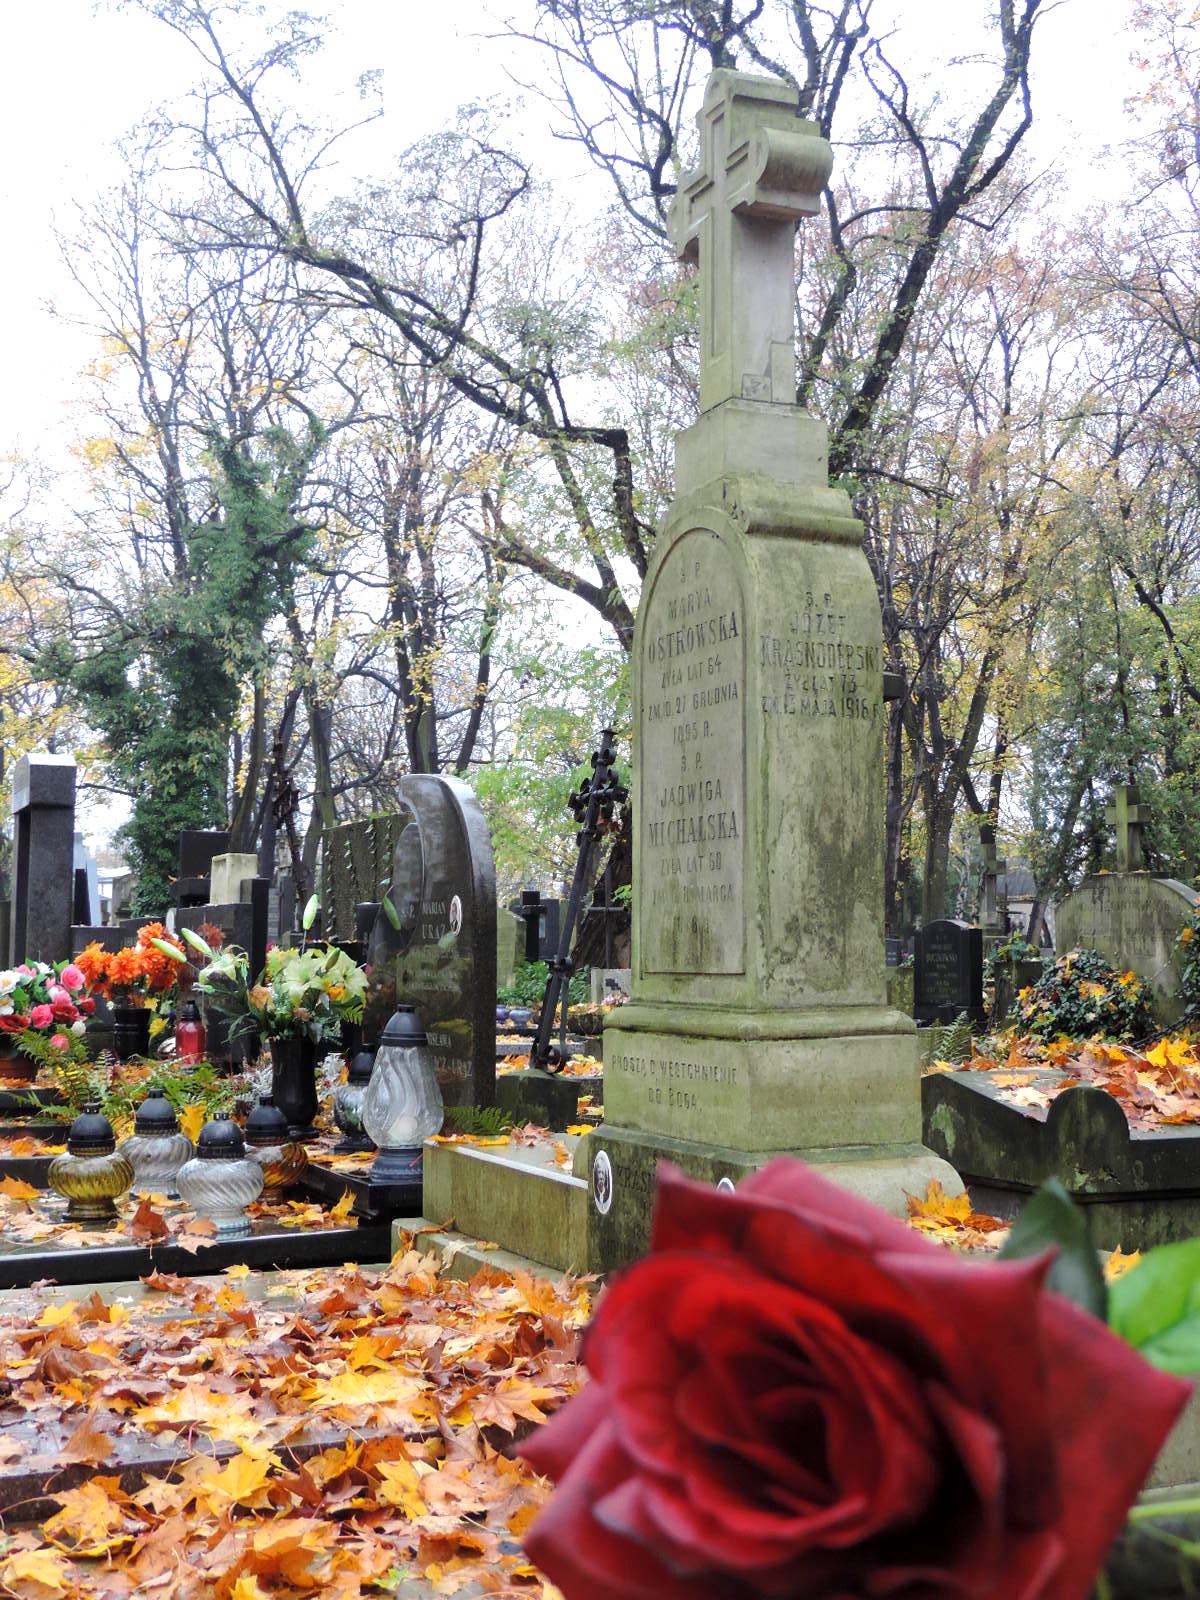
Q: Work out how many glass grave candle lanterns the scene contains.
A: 7